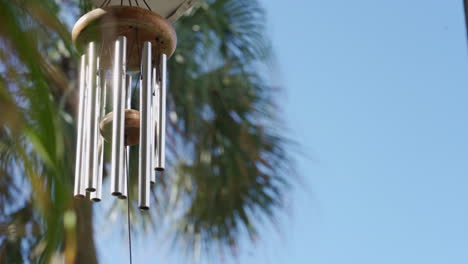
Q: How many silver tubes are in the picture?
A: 8